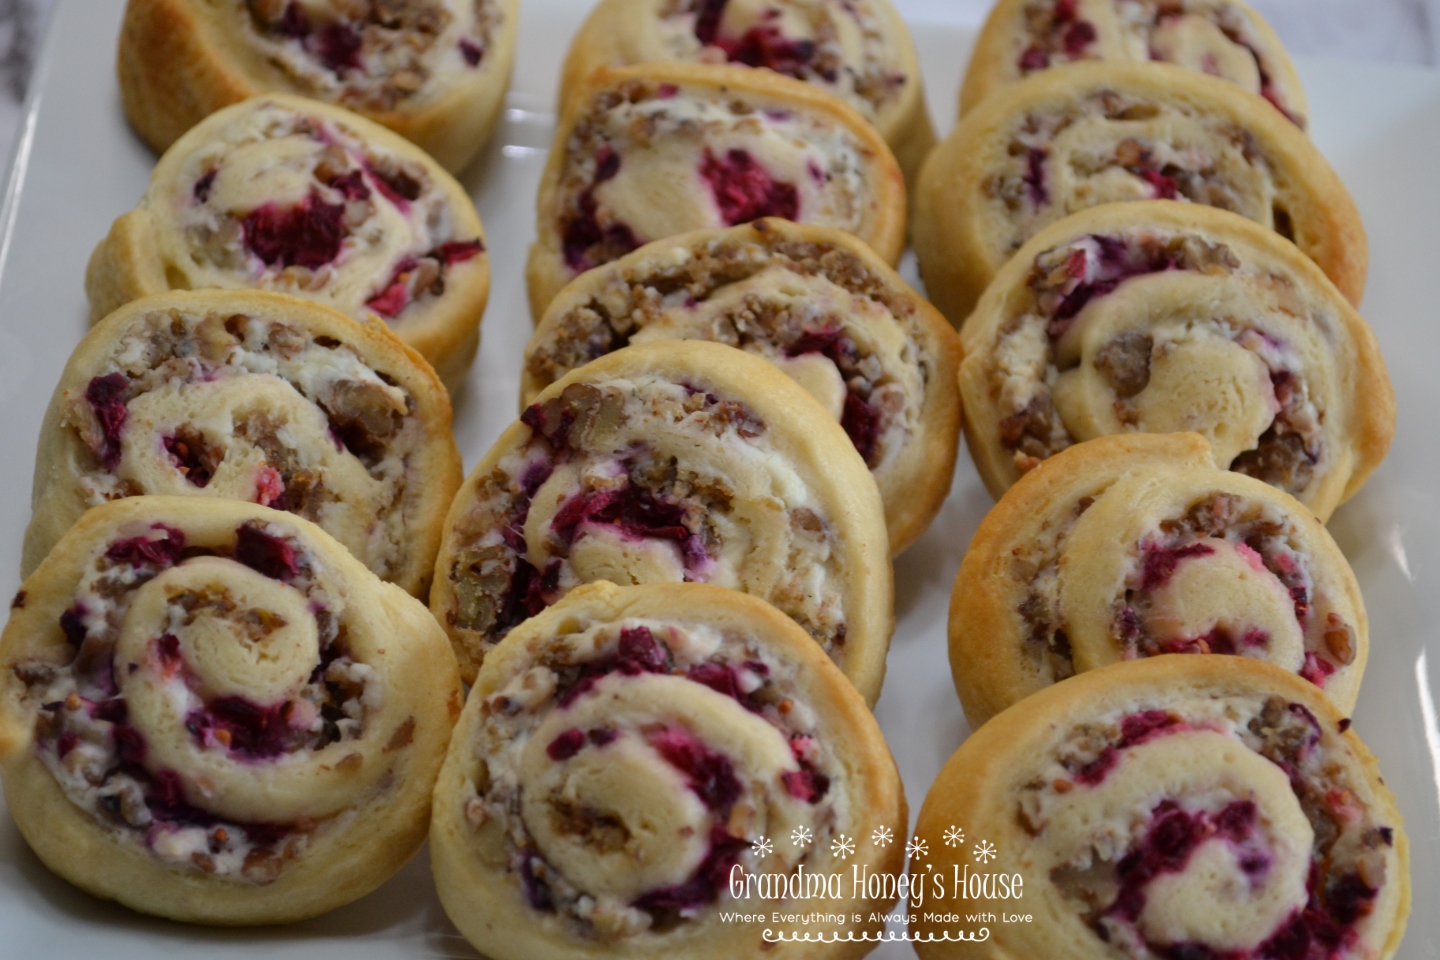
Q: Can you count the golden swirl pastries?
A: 14